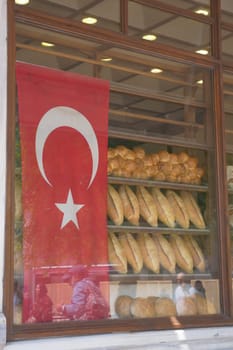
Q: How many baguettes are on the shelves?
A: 12